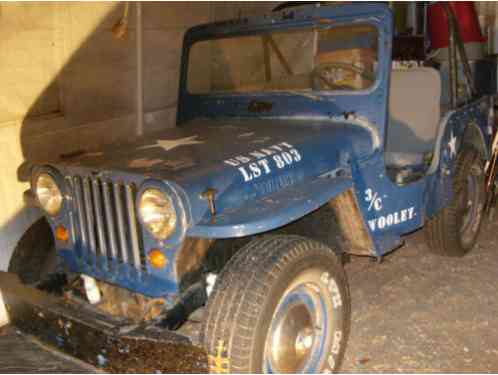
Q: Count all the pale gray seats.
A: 1